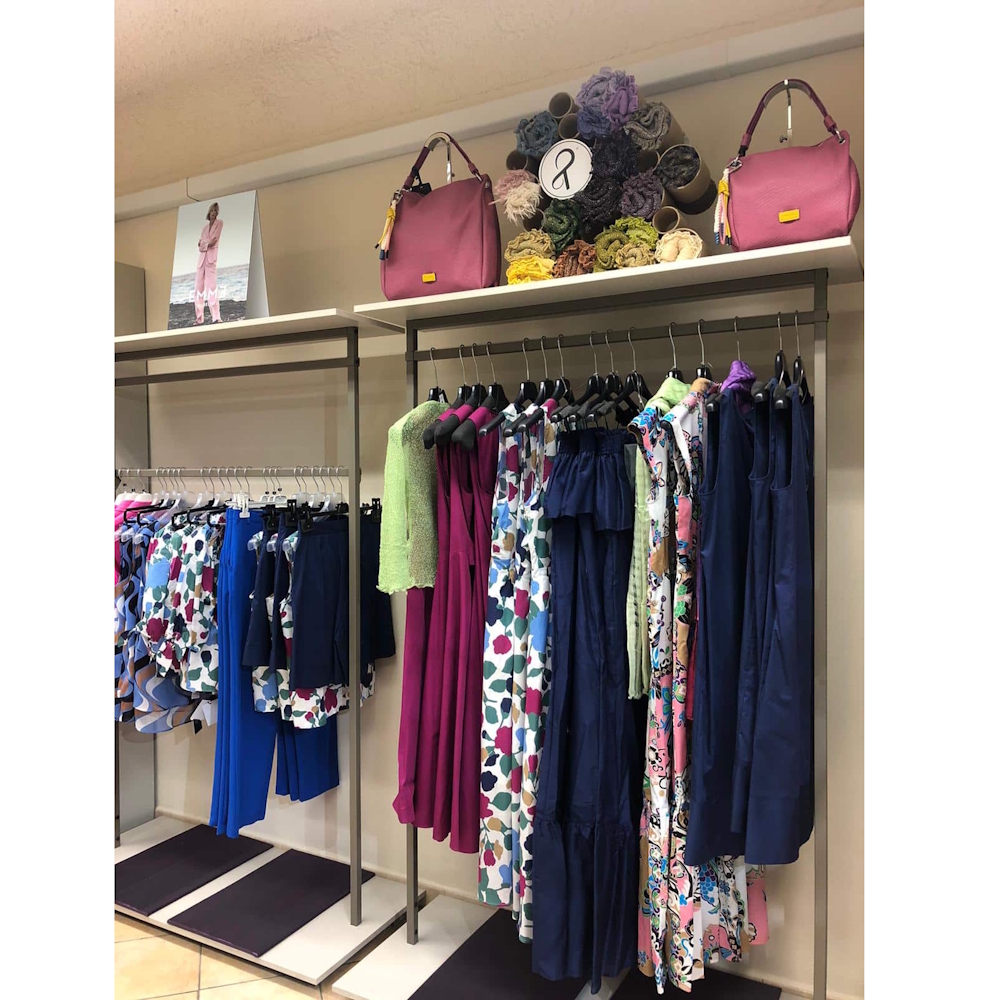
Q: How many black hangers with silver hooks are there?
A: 15